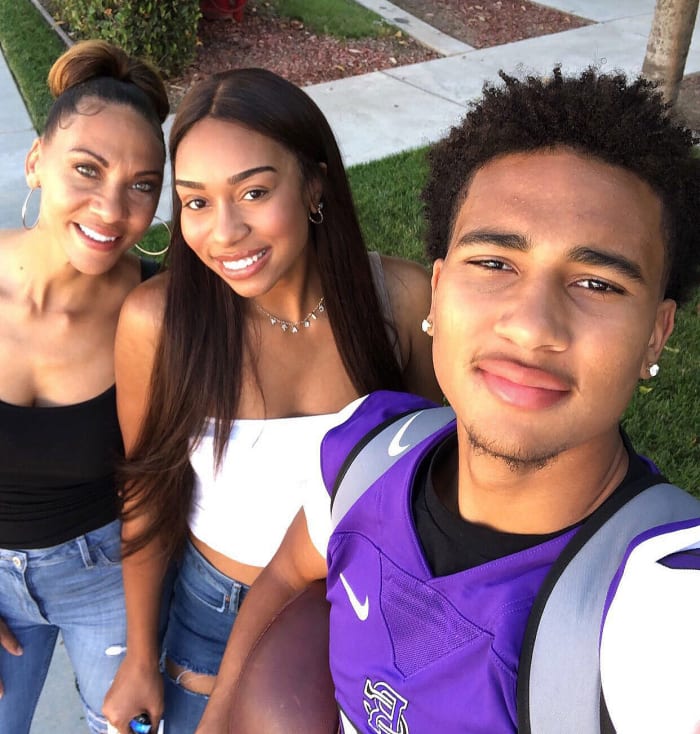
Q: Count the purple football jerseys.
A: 1